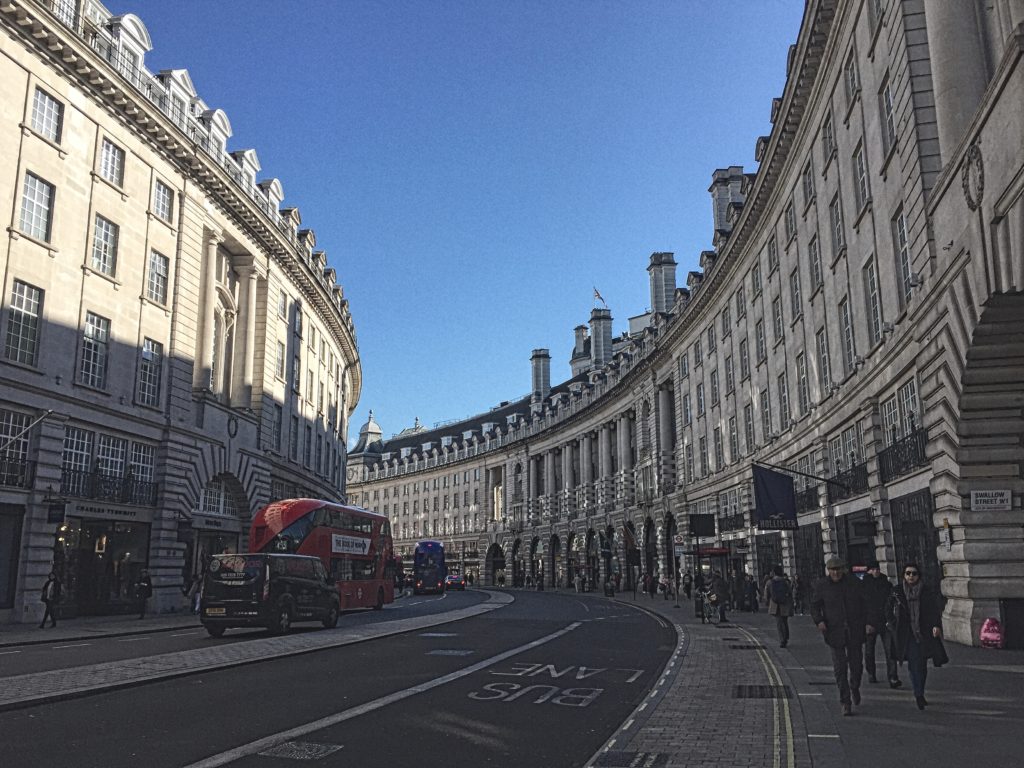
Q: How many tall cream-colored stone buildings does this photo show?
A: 2